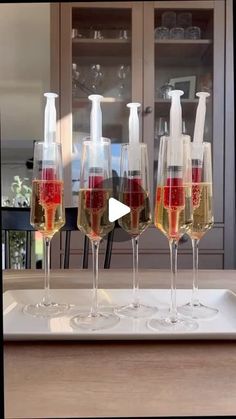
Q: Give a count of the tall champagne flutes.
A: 5